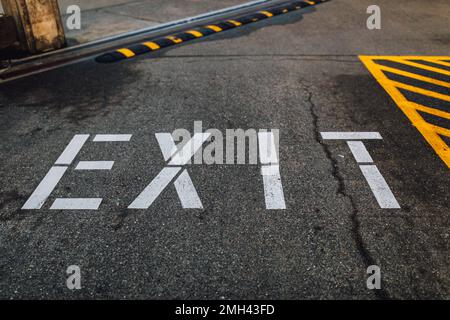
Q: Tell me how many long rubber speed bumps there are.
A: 1